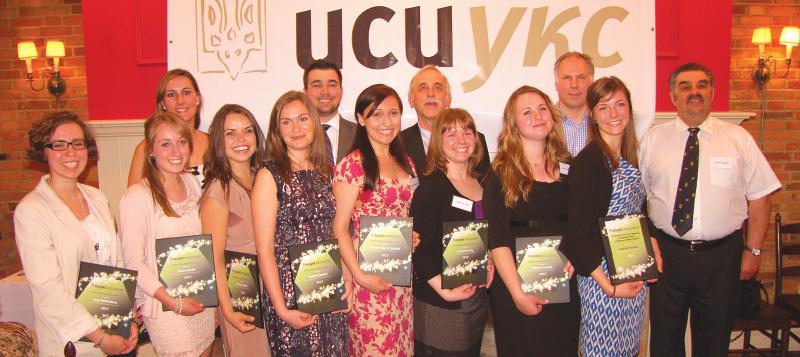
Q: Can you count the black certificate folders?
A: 8